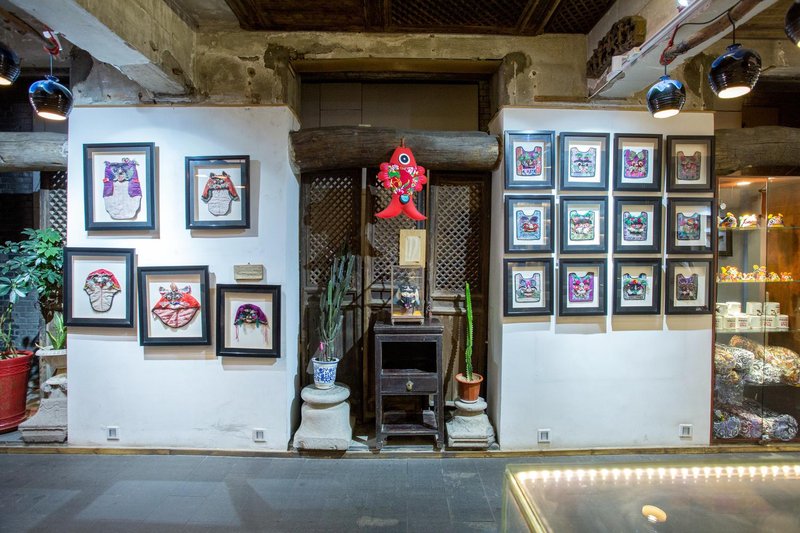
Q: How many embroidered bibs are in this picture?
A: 12